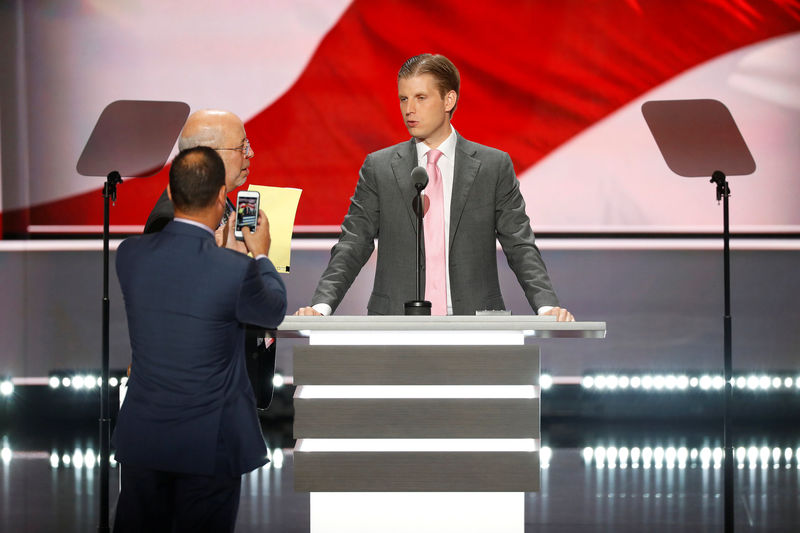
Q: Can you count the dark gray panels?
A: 3